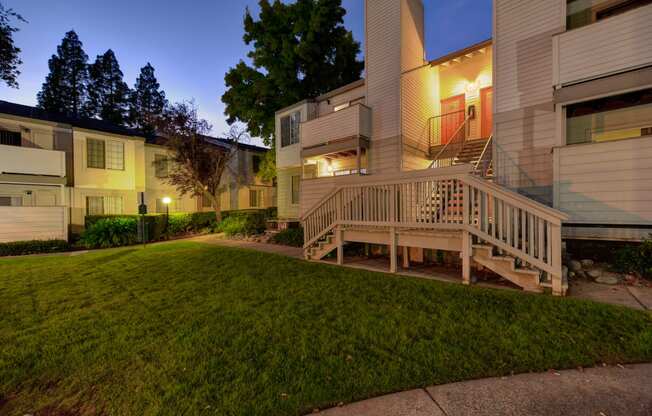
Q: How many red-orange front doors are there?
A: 2